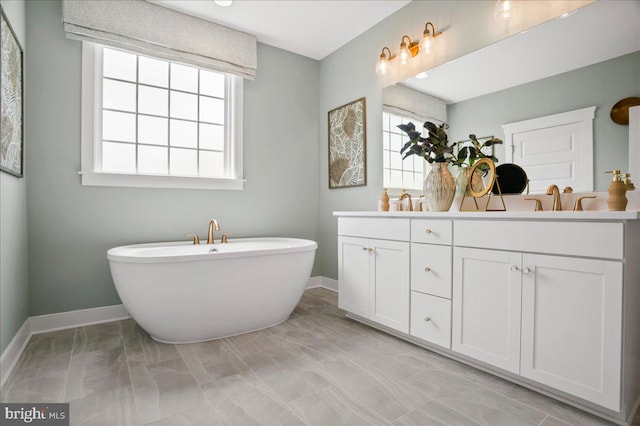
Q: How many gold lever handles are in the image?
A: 6